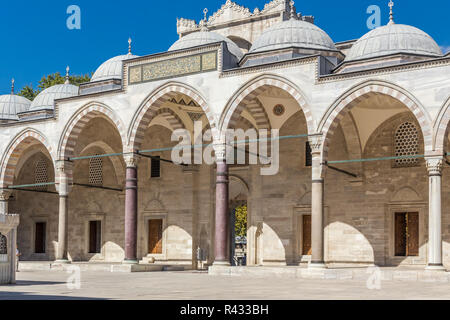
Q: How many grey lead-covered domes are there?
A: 6